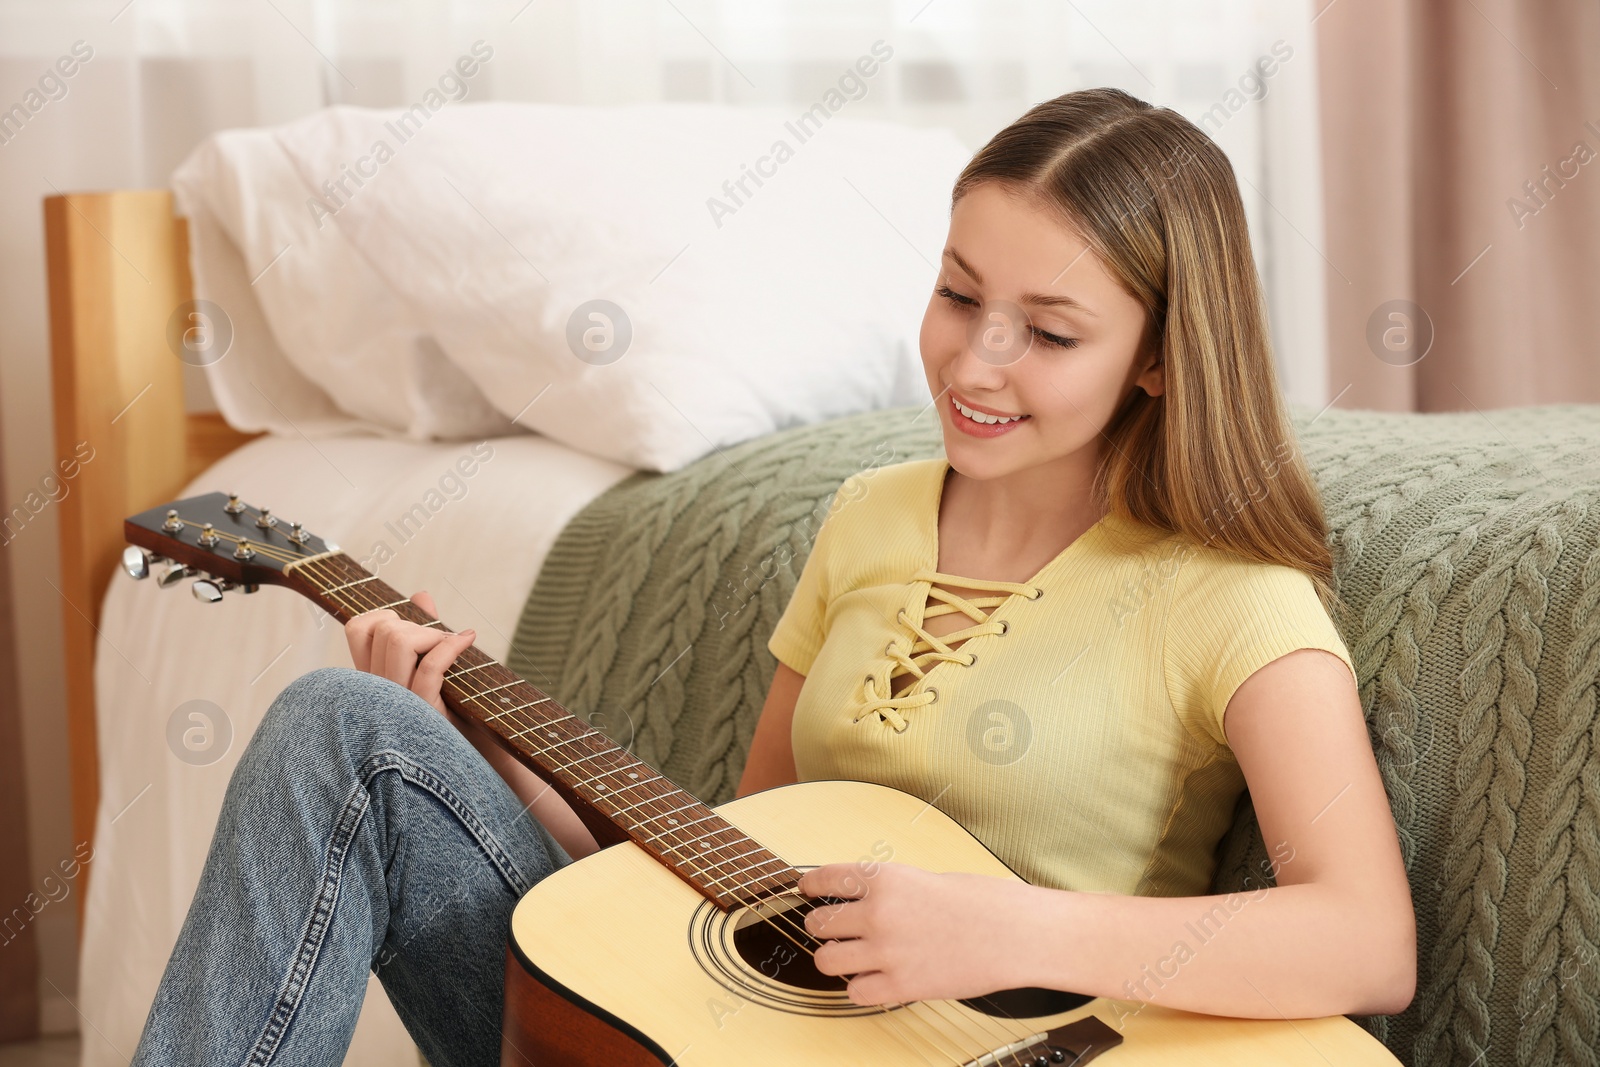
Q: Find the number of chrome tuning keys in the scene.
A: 3